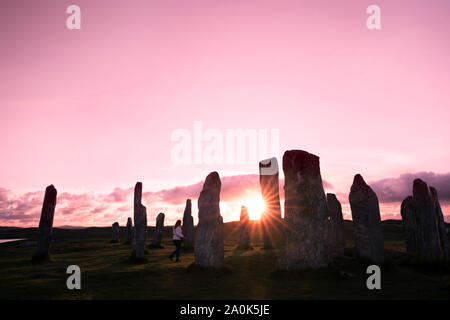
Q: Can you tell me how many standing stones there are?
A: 15